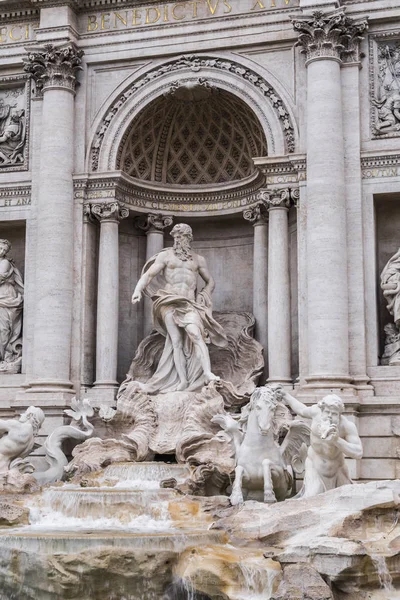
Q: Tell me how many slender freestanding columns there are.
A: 4